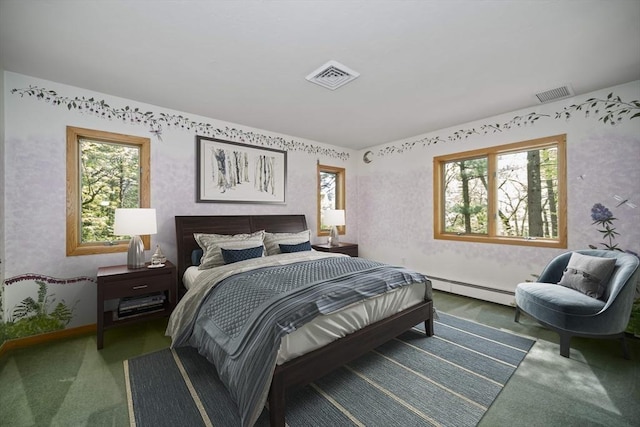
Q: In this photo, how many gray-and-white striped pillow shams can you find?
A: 2